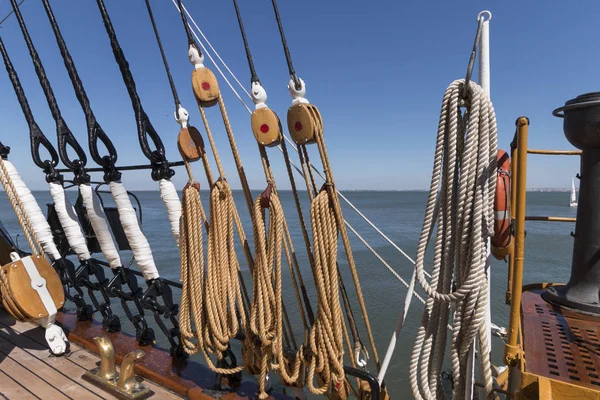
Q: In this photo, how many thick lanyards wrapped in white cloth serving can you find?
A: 5